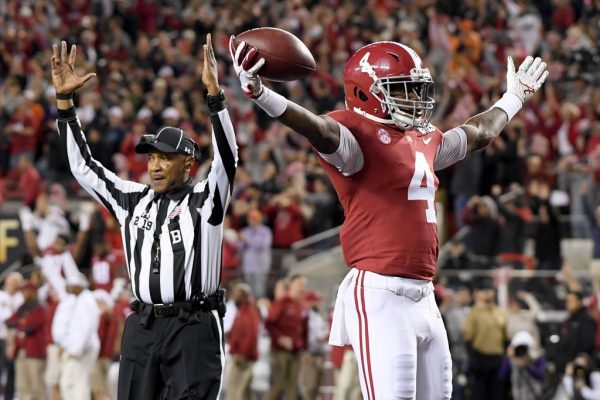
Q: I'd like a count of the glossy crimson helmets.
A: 1